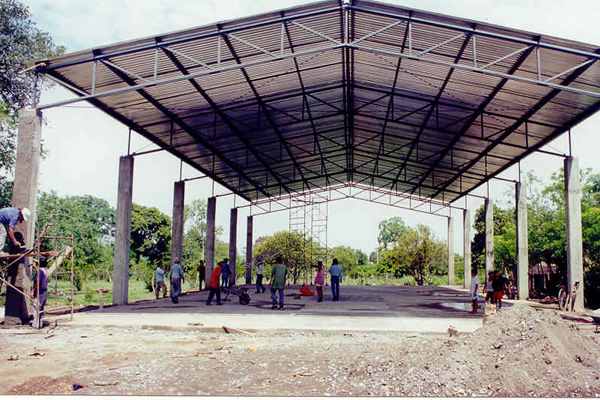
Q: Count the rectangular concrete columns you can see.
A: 11